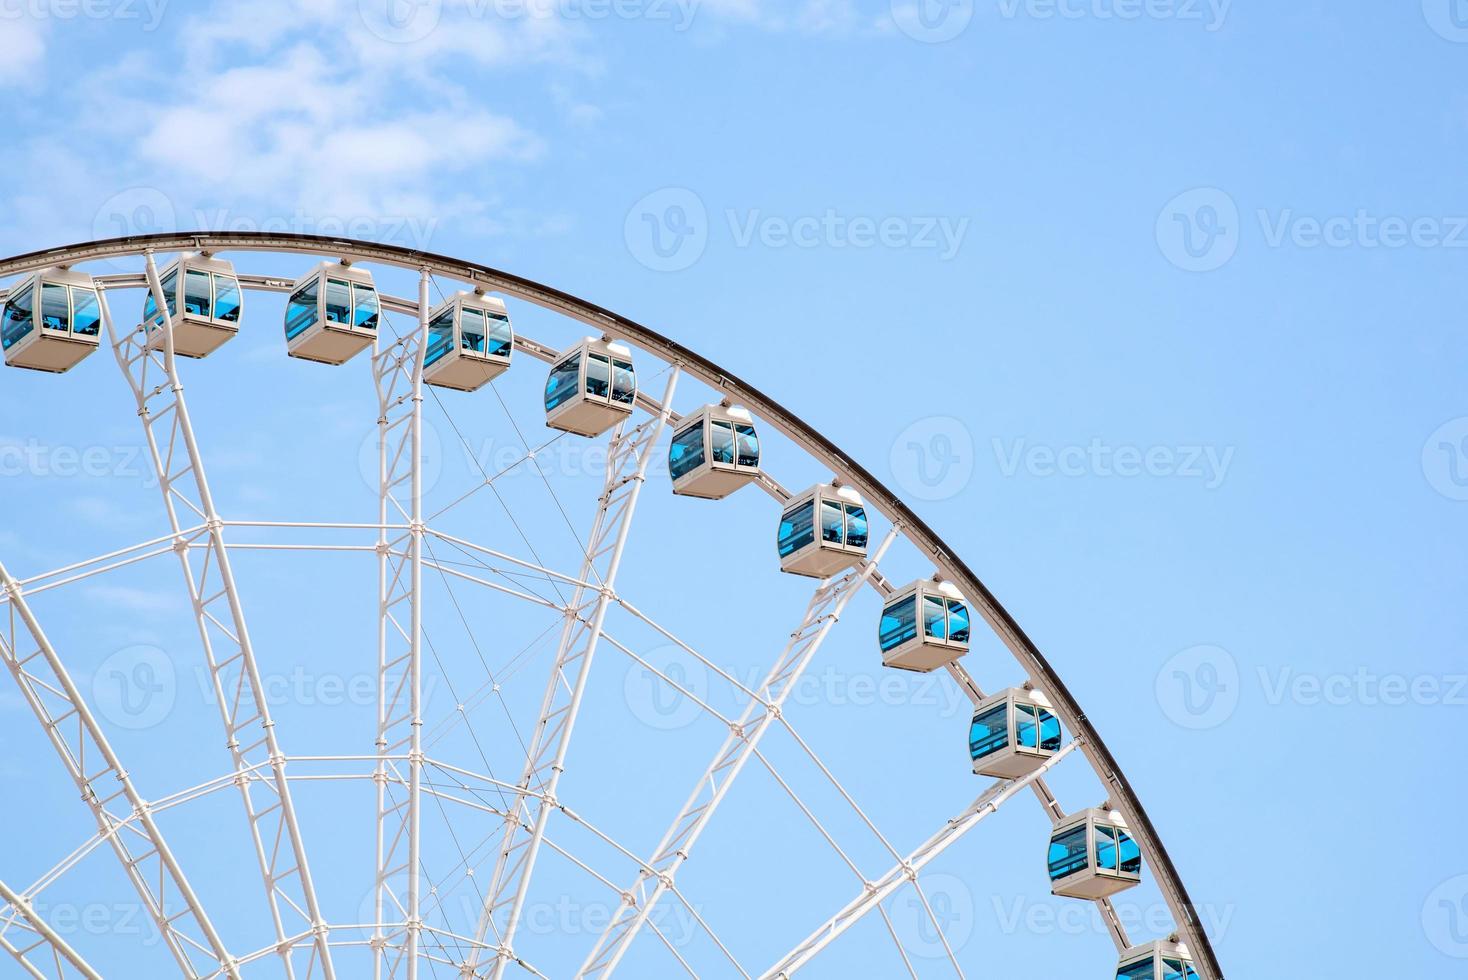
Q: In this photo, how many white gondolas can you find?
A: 11